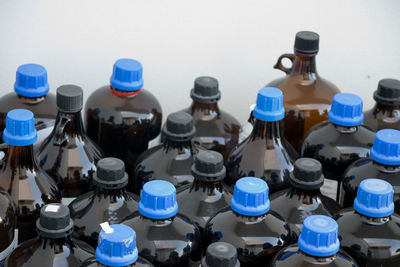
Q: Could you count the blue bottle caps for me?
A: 11